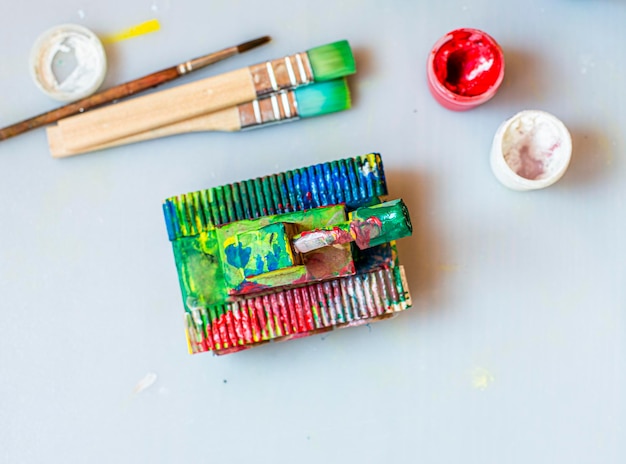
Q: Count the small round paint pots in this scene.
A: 3